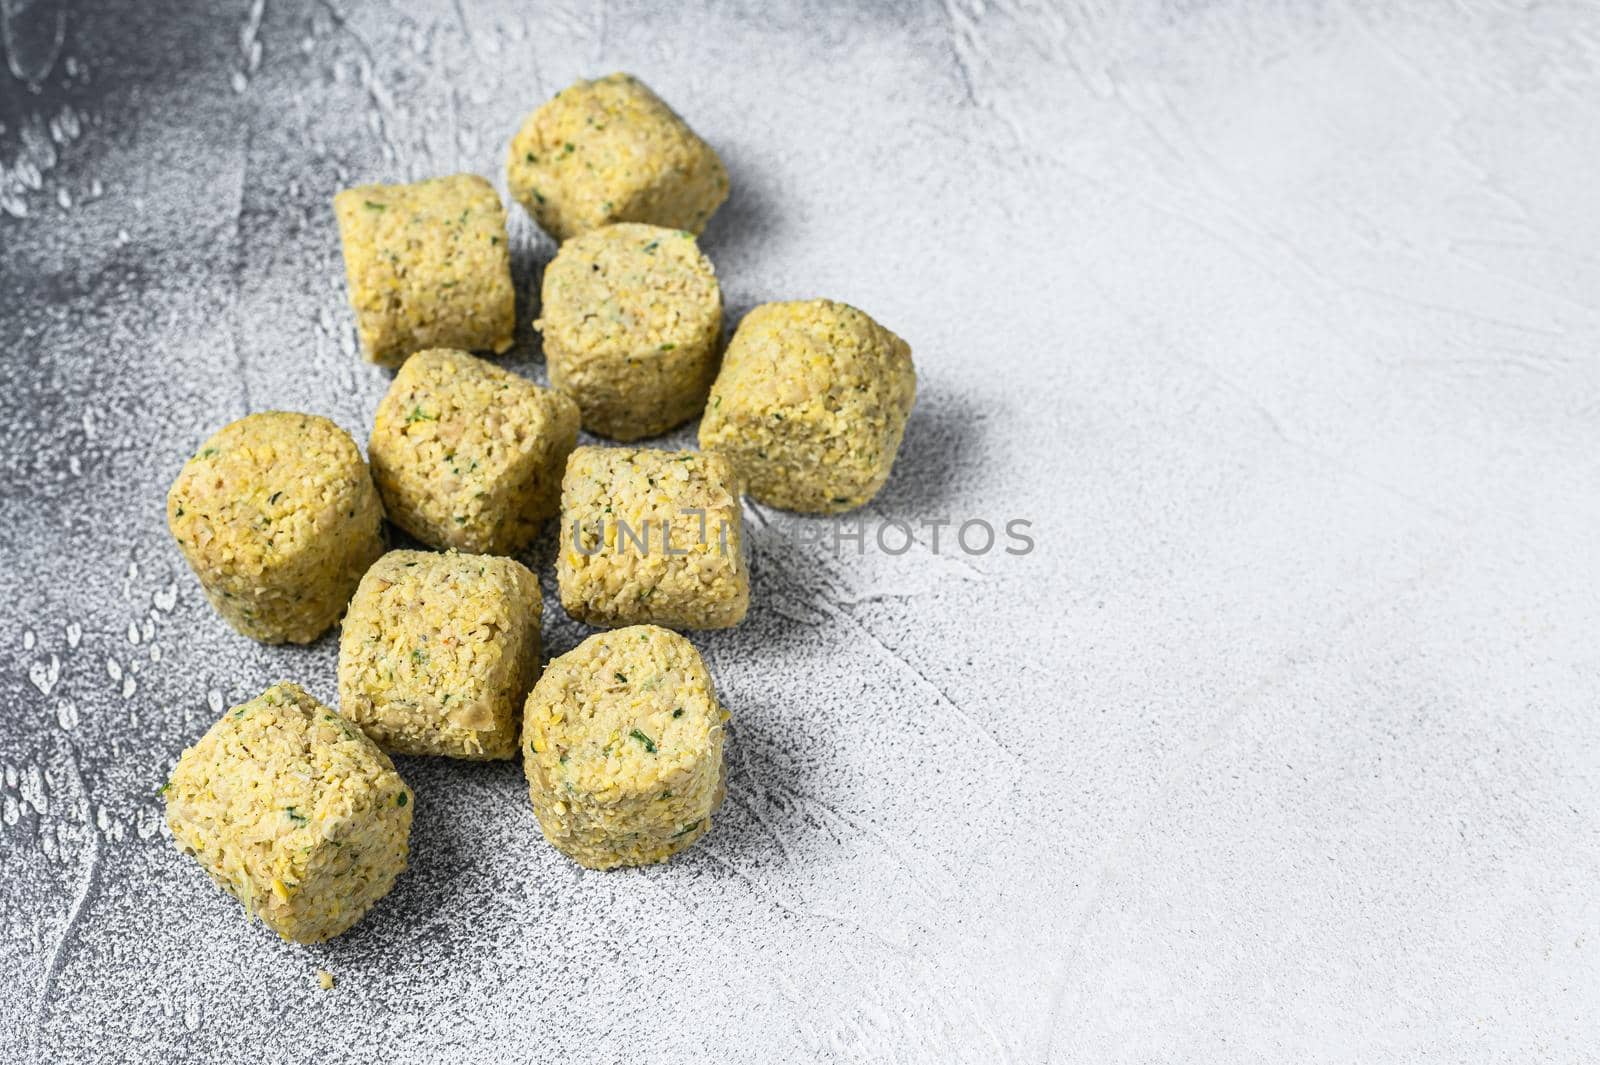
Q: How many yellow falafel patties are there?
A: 10